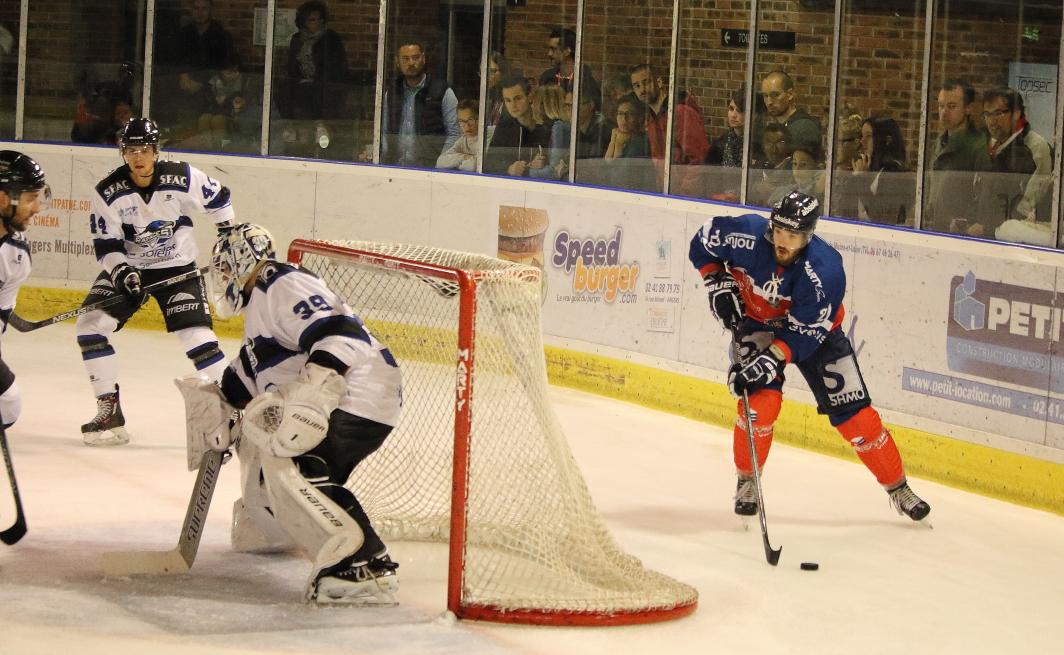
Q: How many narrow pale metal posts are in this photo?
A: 11